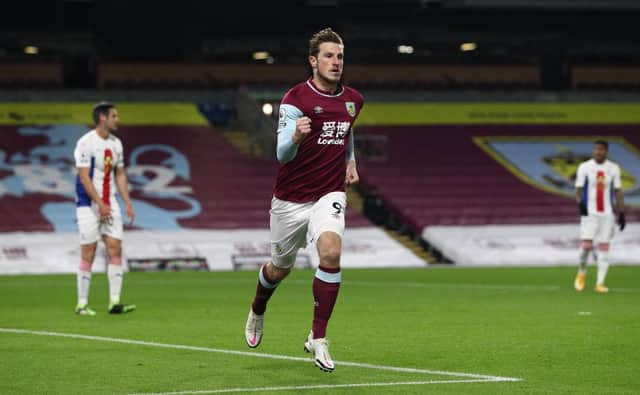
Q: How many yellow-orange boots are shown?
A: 2